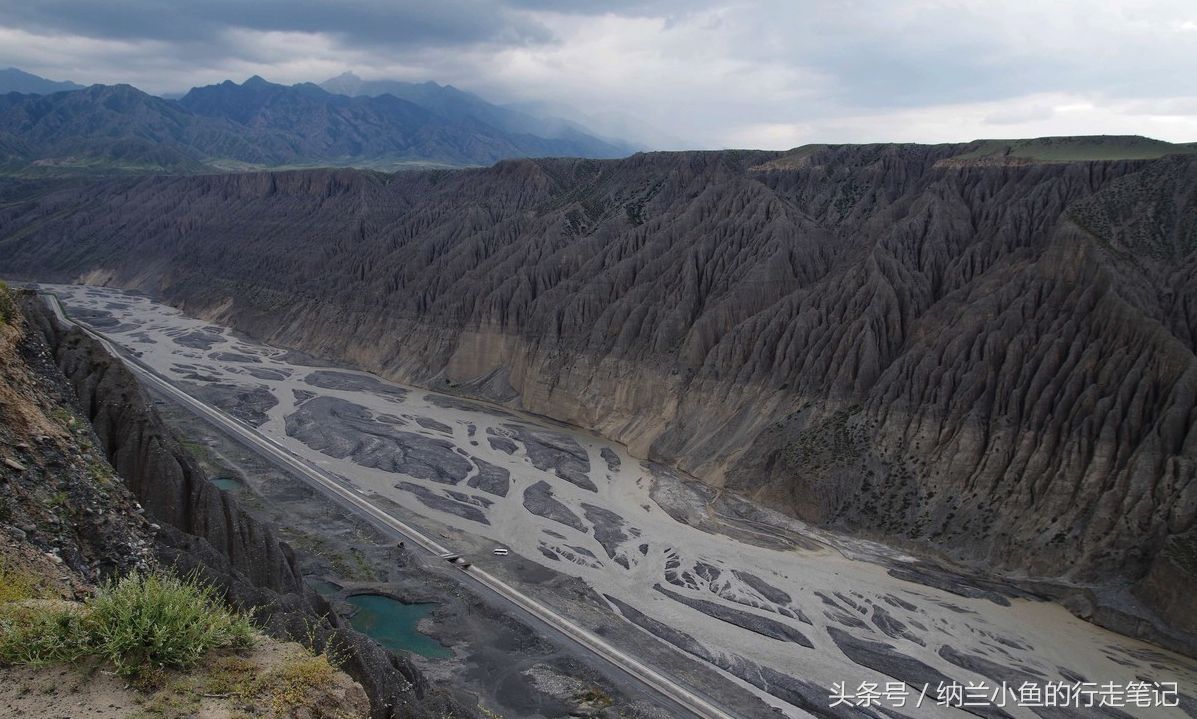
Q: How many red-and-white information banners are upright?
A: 0